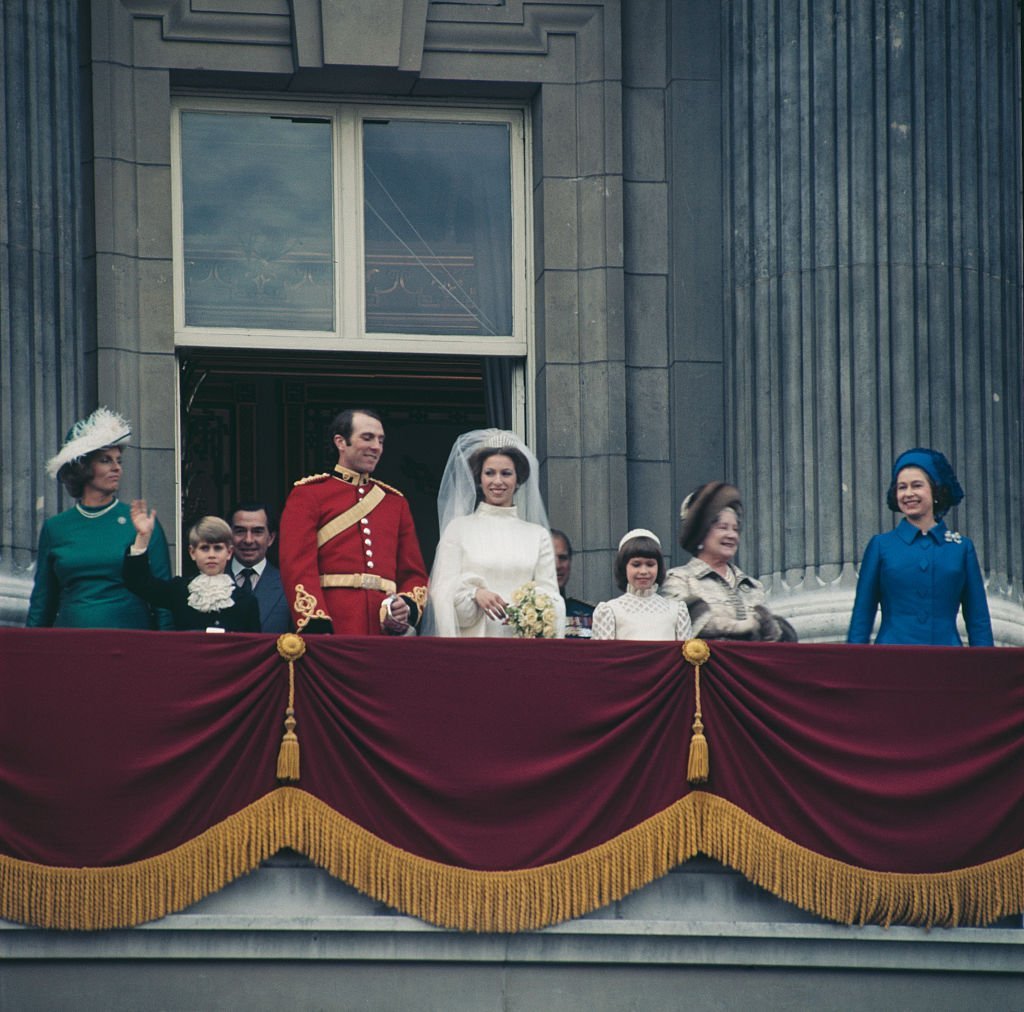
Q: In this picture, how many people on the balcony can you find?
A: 9